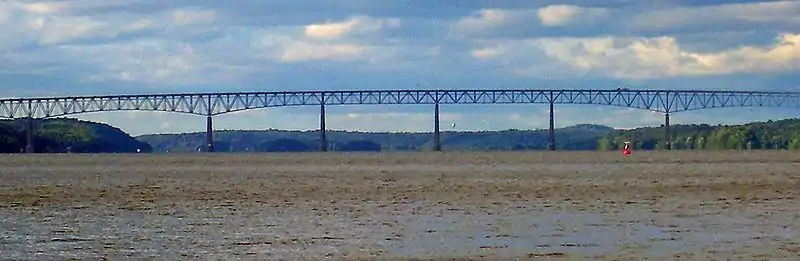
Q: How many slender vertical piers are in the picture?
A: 6